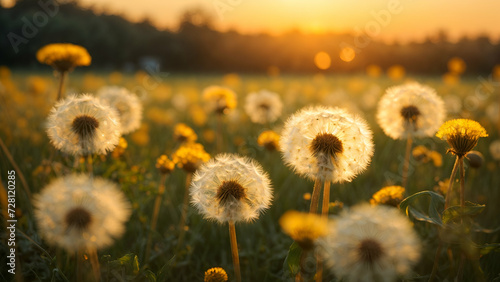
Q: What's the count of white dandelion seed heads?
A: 8